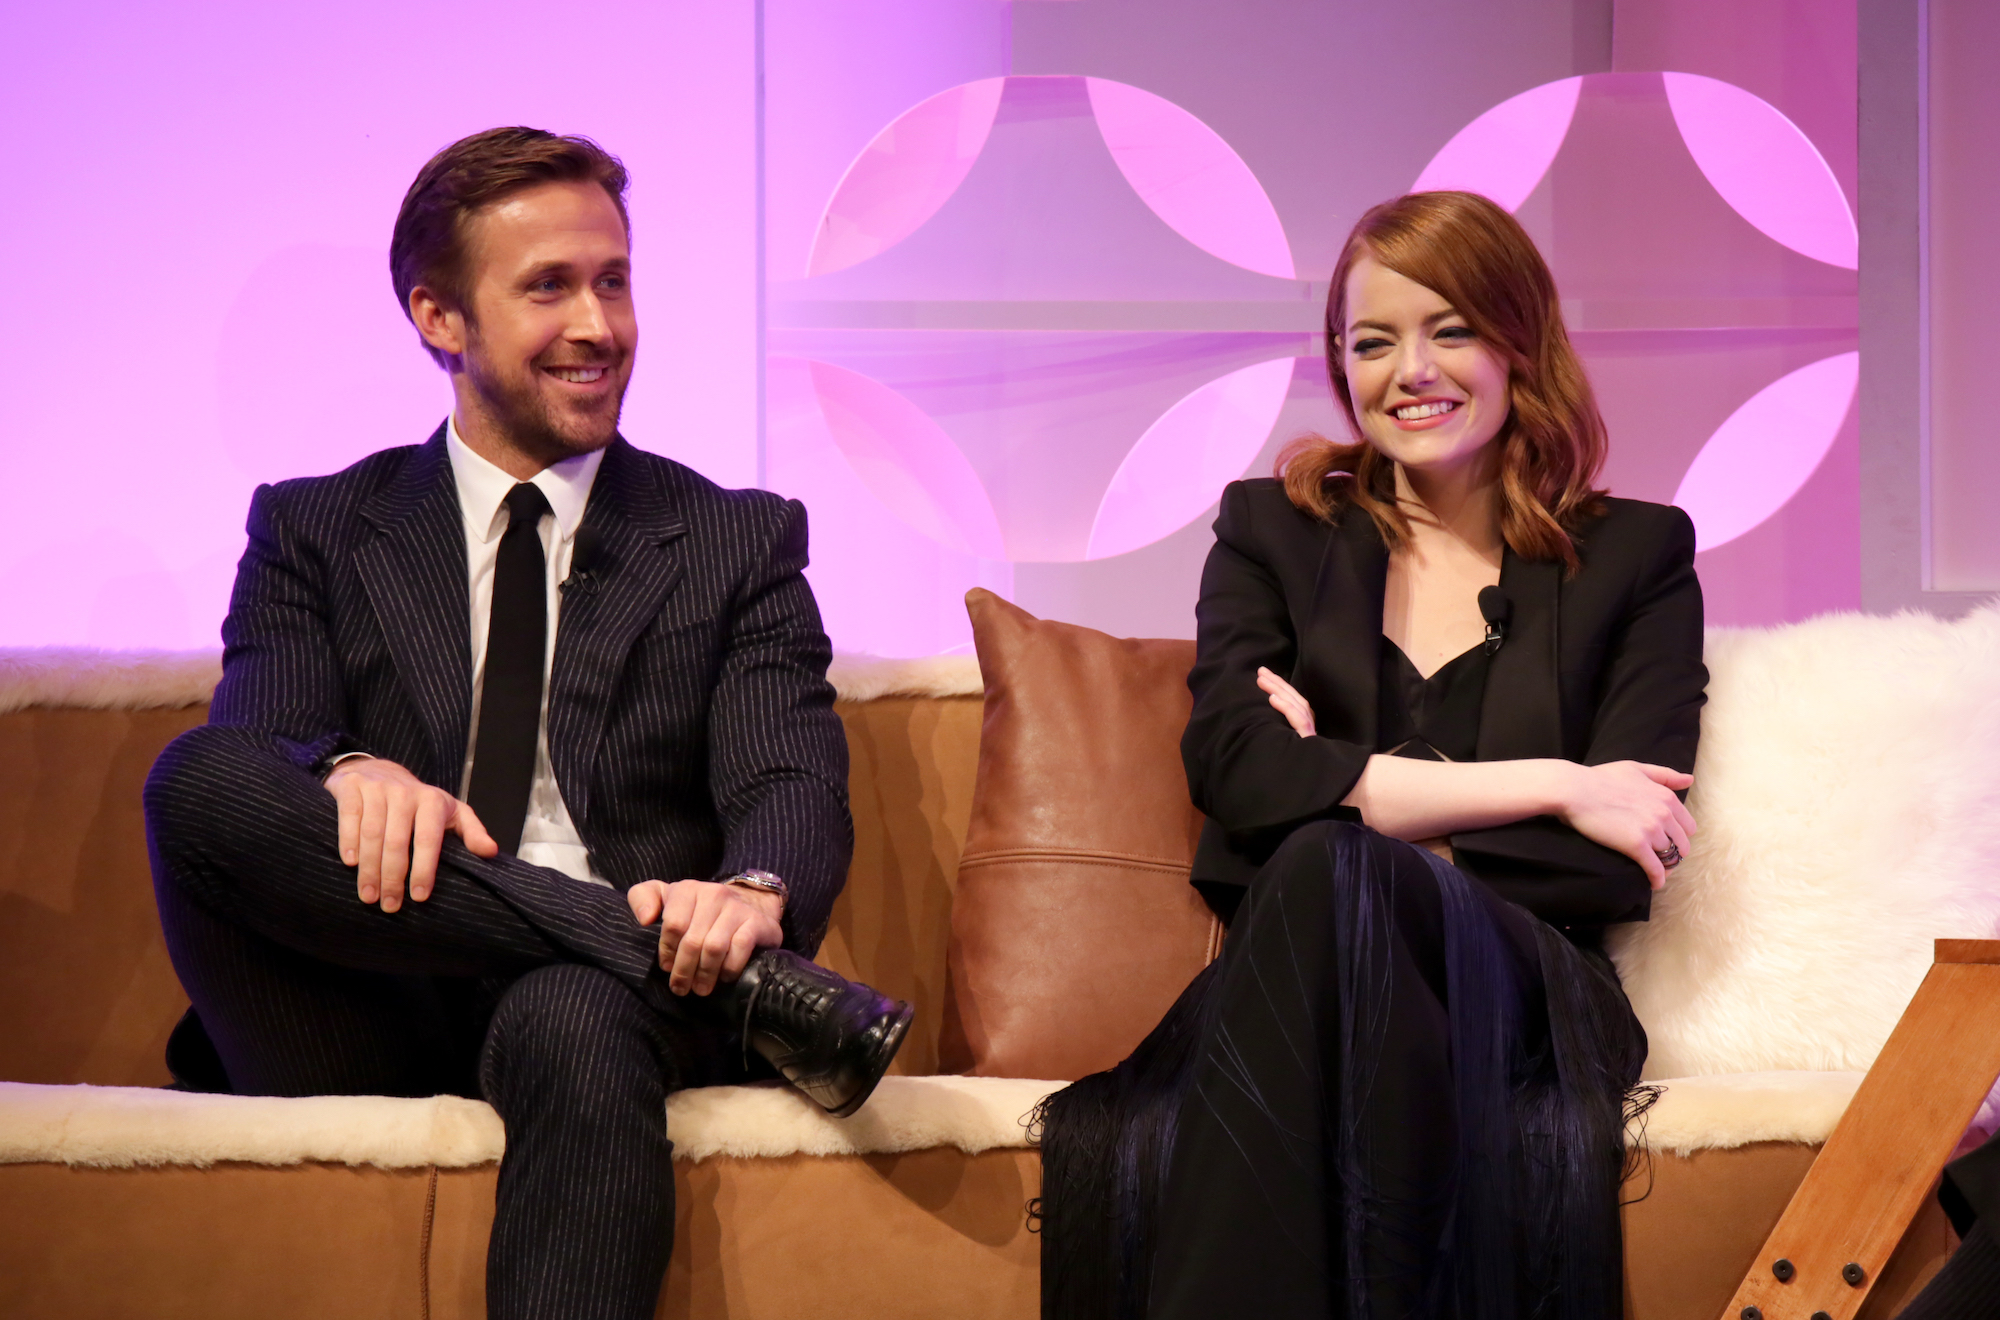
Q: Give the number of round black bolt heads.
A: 4